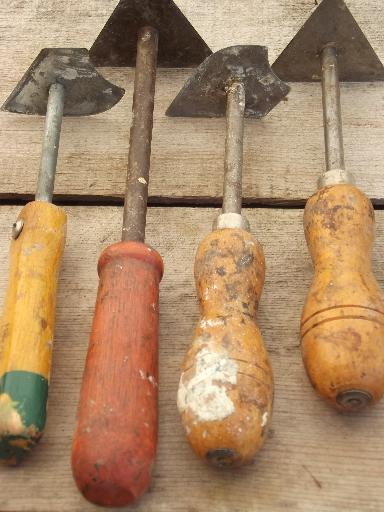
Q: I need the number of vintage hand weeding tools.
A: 4